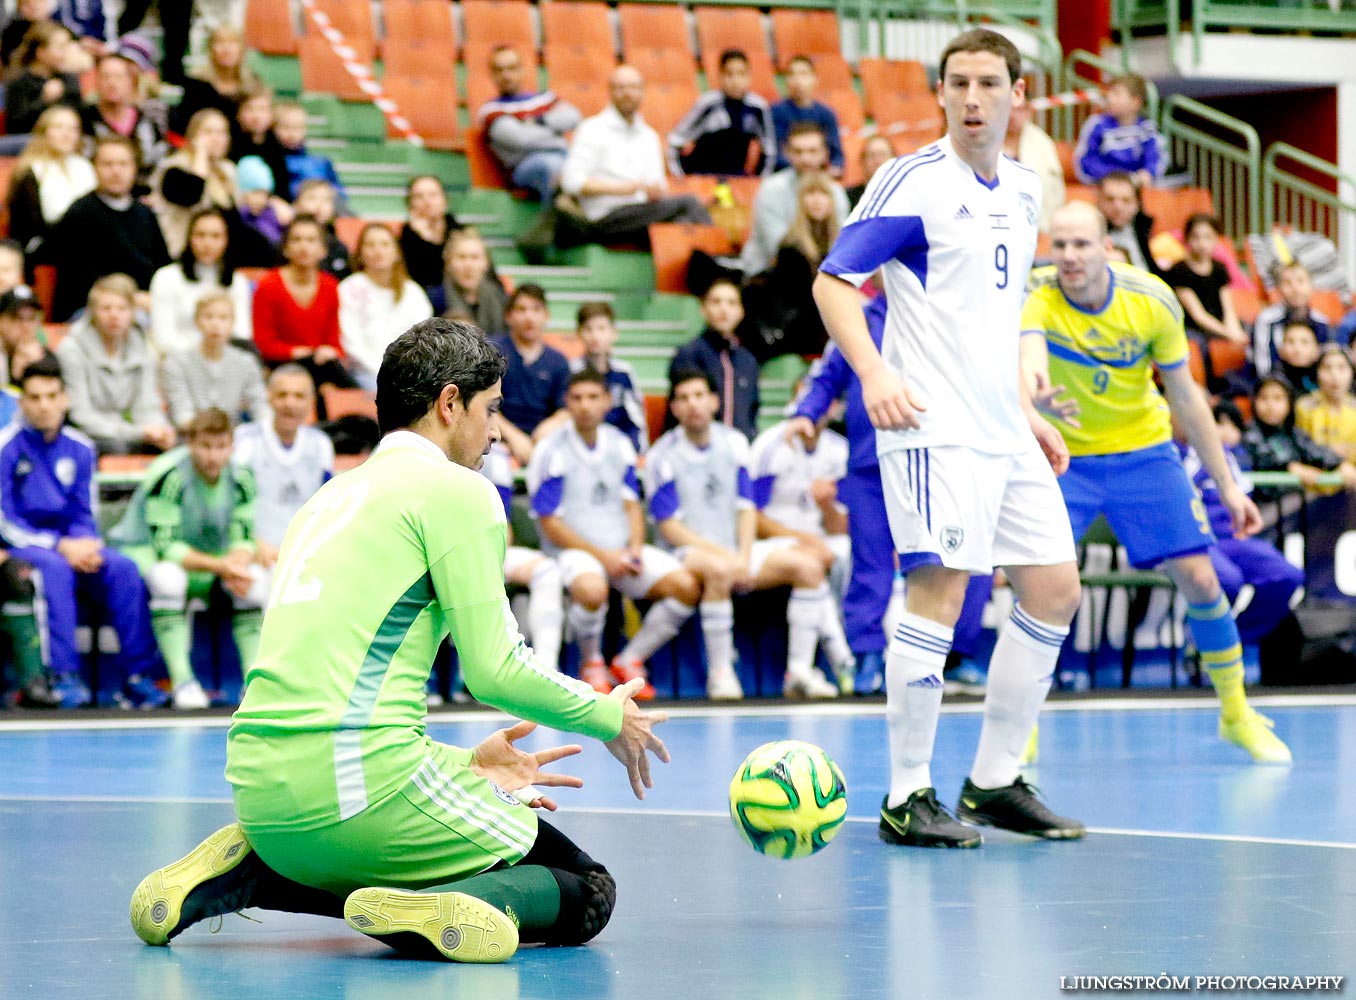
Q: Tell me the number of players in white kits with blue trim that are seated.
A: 5